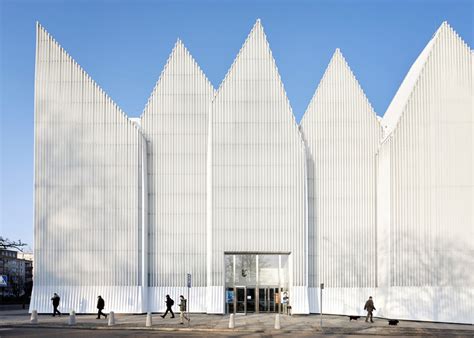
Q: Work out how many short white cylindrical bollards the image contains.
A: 6